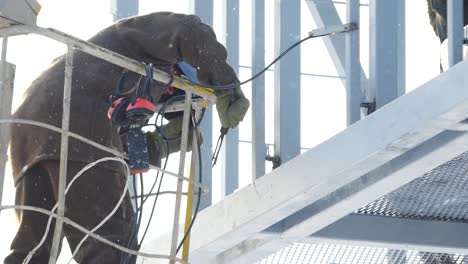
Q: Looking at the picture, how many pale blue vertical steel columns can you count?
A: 8